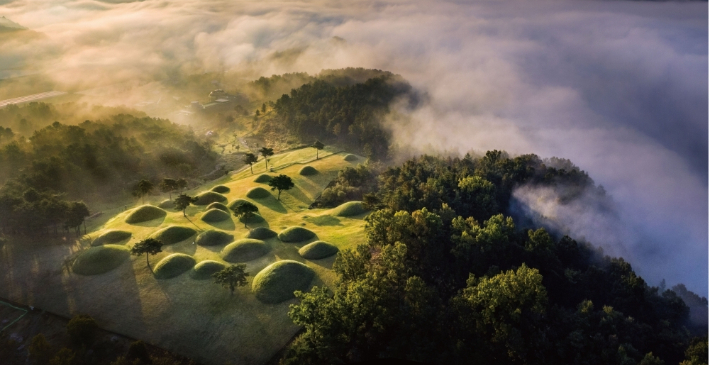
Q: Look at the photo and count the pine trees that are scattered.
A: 11